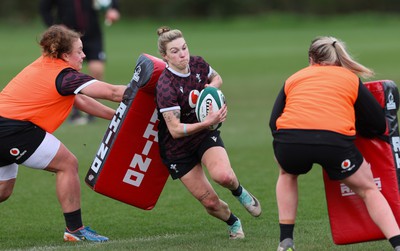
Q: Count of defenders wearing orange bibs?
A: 2